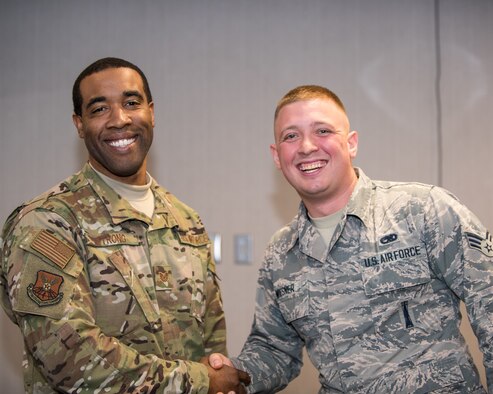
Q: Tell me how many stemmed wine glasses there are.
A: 0